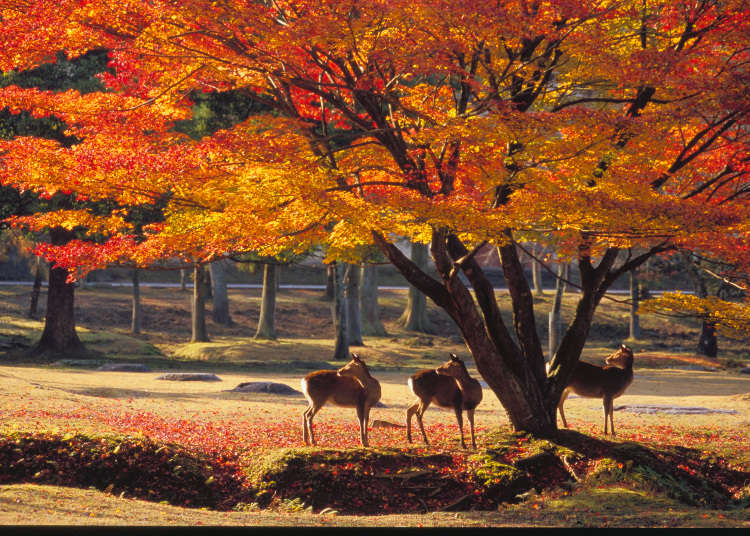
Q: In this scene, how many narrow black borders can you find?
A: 1